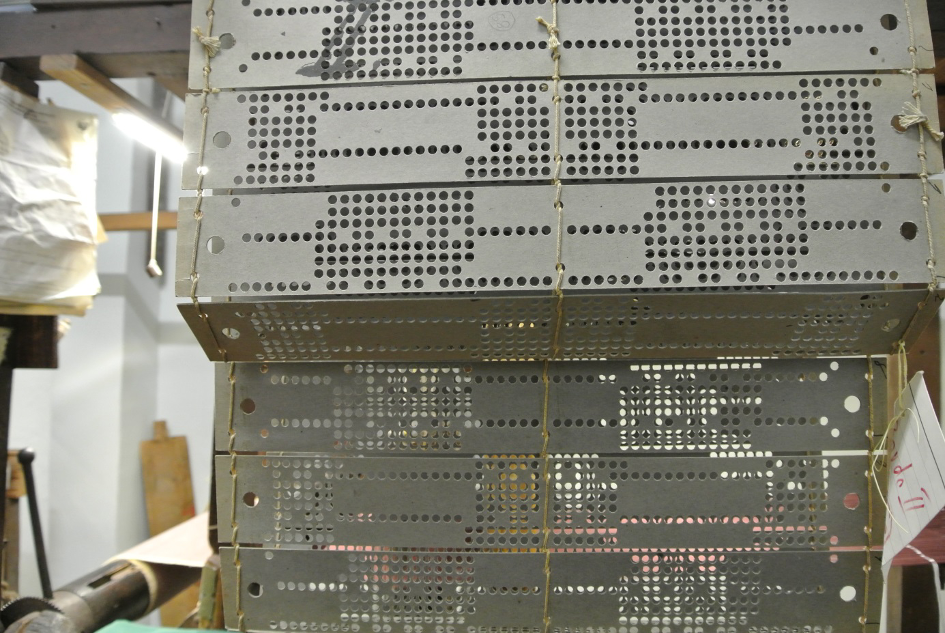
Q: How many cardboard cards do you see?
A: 7